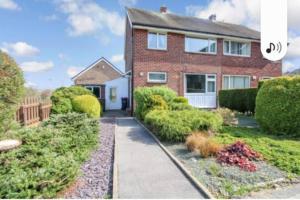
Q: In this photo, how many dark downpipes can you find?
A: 1